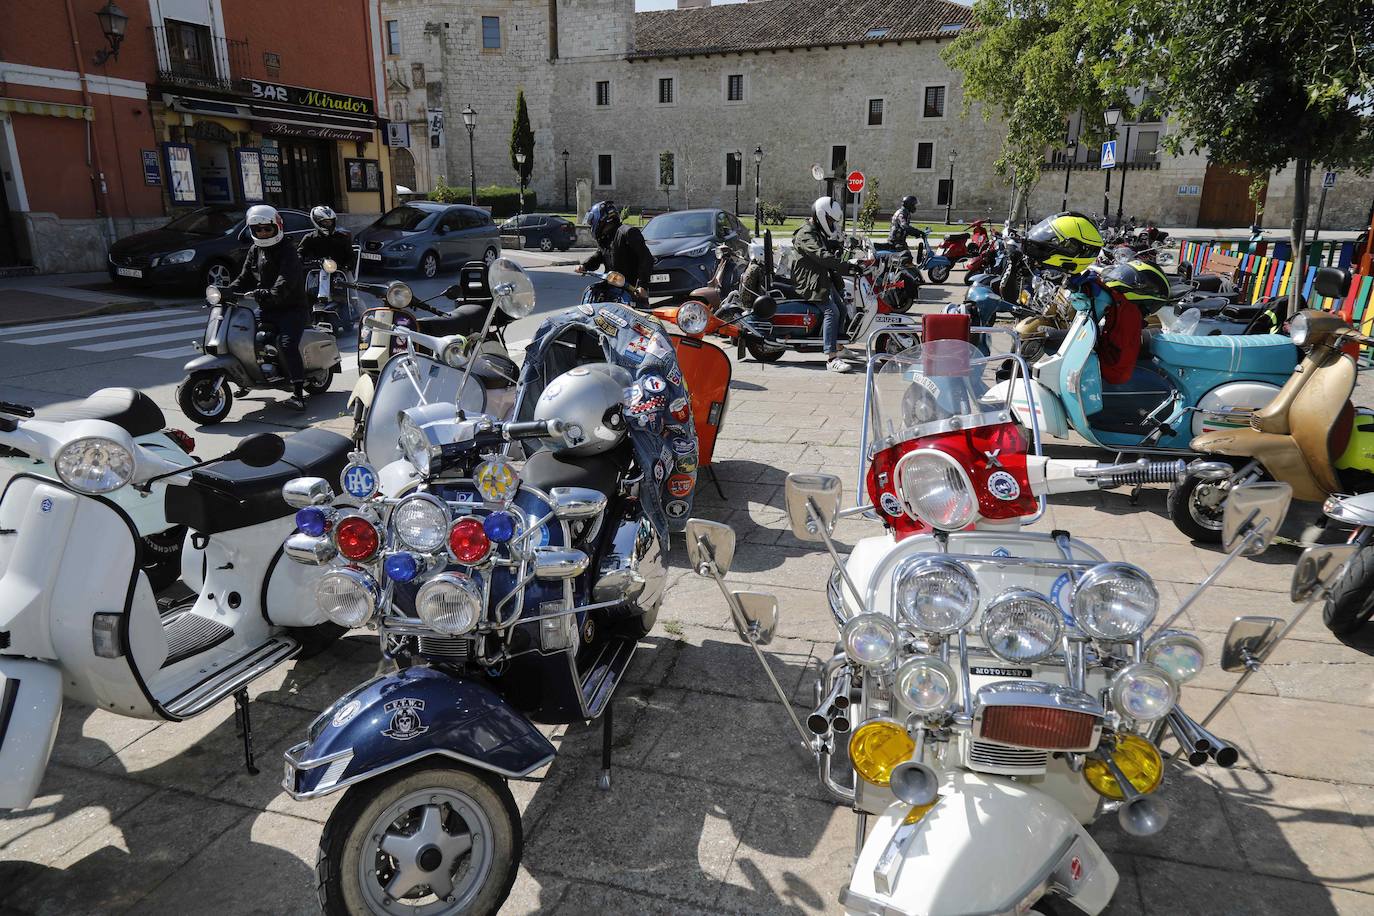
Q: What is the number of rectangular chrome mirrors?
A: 6